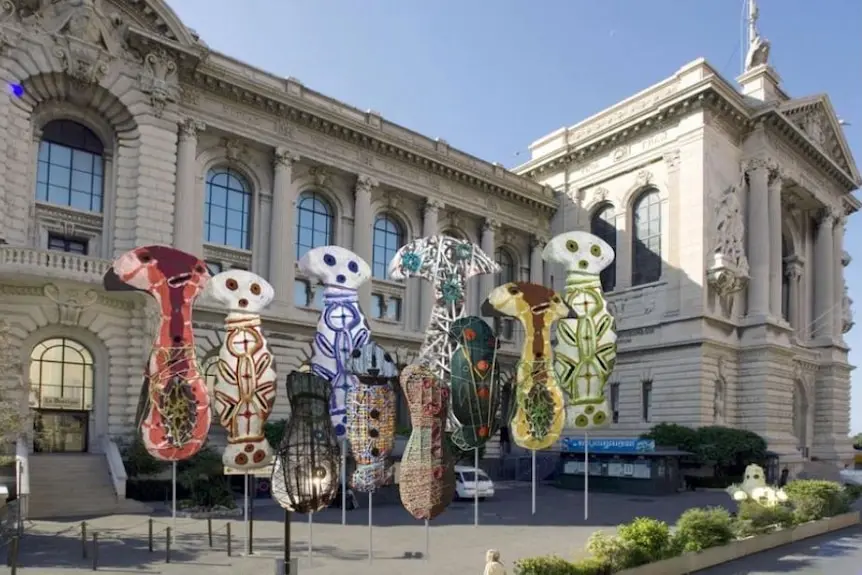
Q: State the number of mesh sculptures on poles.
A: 10